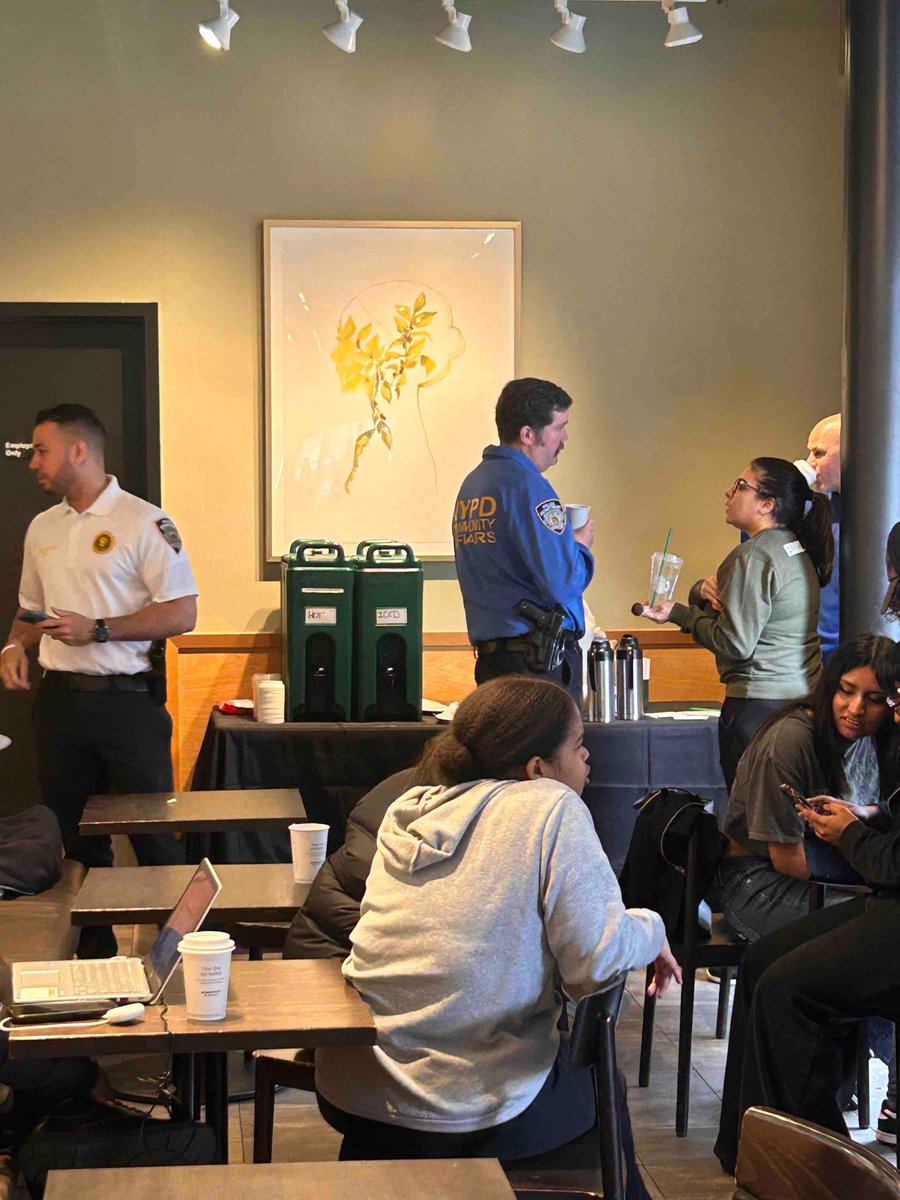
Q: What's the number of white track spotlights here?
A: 5